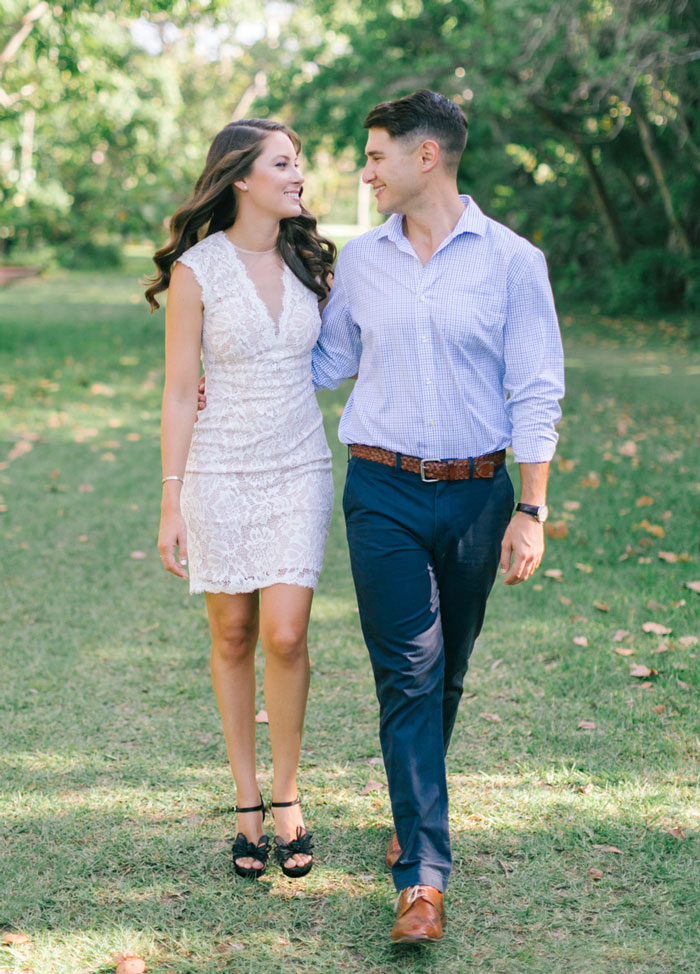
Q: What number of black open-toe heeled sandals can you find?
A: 2